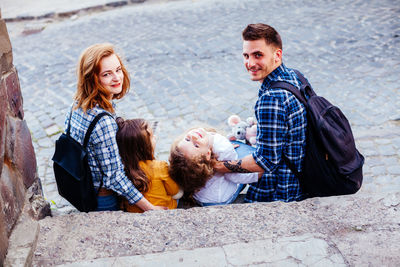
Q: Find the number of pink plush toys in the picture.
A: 1